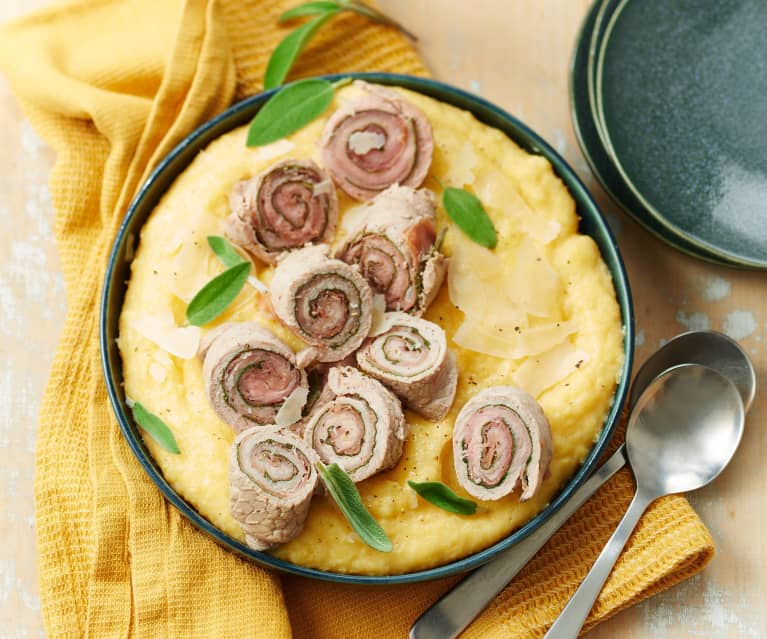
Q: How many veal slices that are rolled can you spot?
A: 9